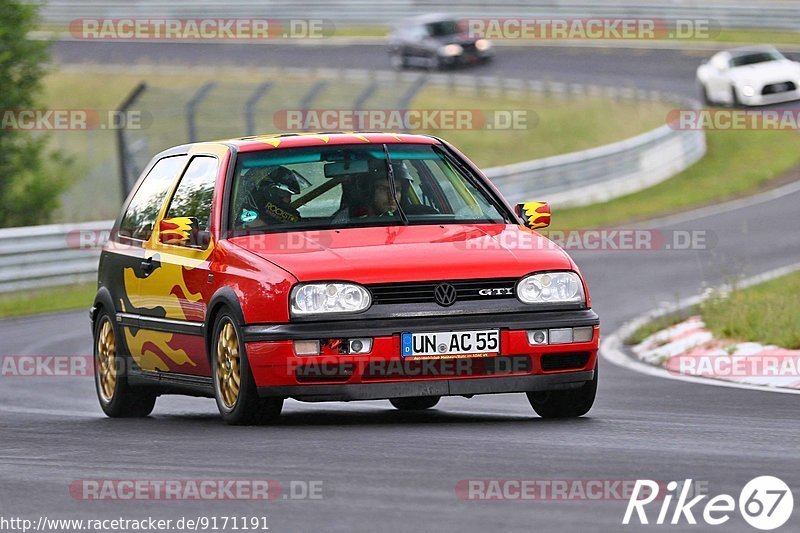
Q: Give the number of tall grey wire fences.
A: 1